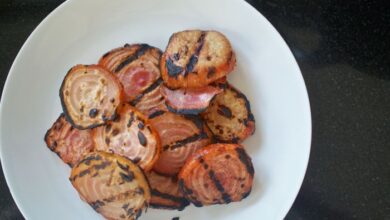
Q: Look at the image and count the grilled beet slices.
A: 11